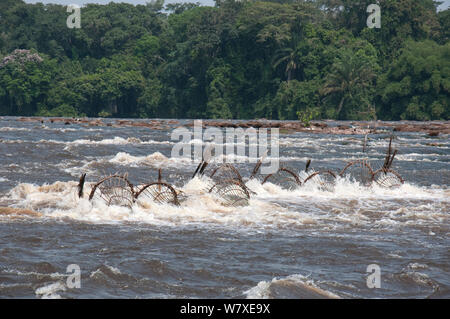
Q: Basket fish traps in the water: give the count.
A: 8